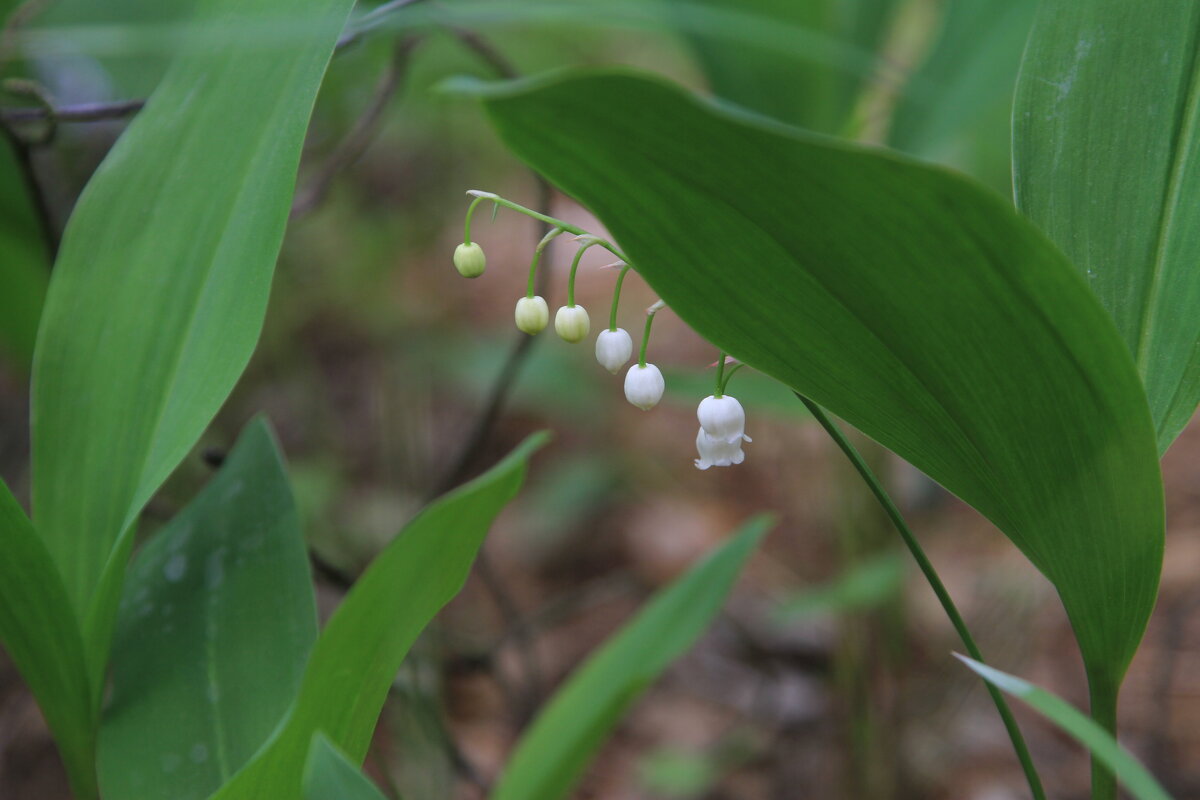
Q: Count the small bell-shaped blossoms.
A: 7